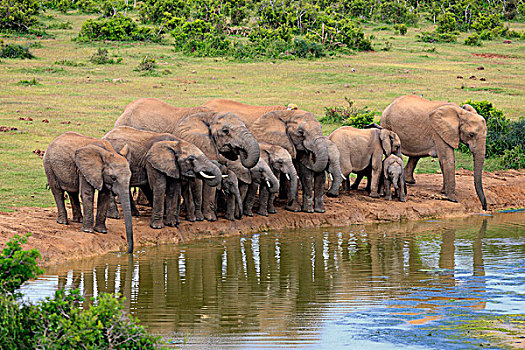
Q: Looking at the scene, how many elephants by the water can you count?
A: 11